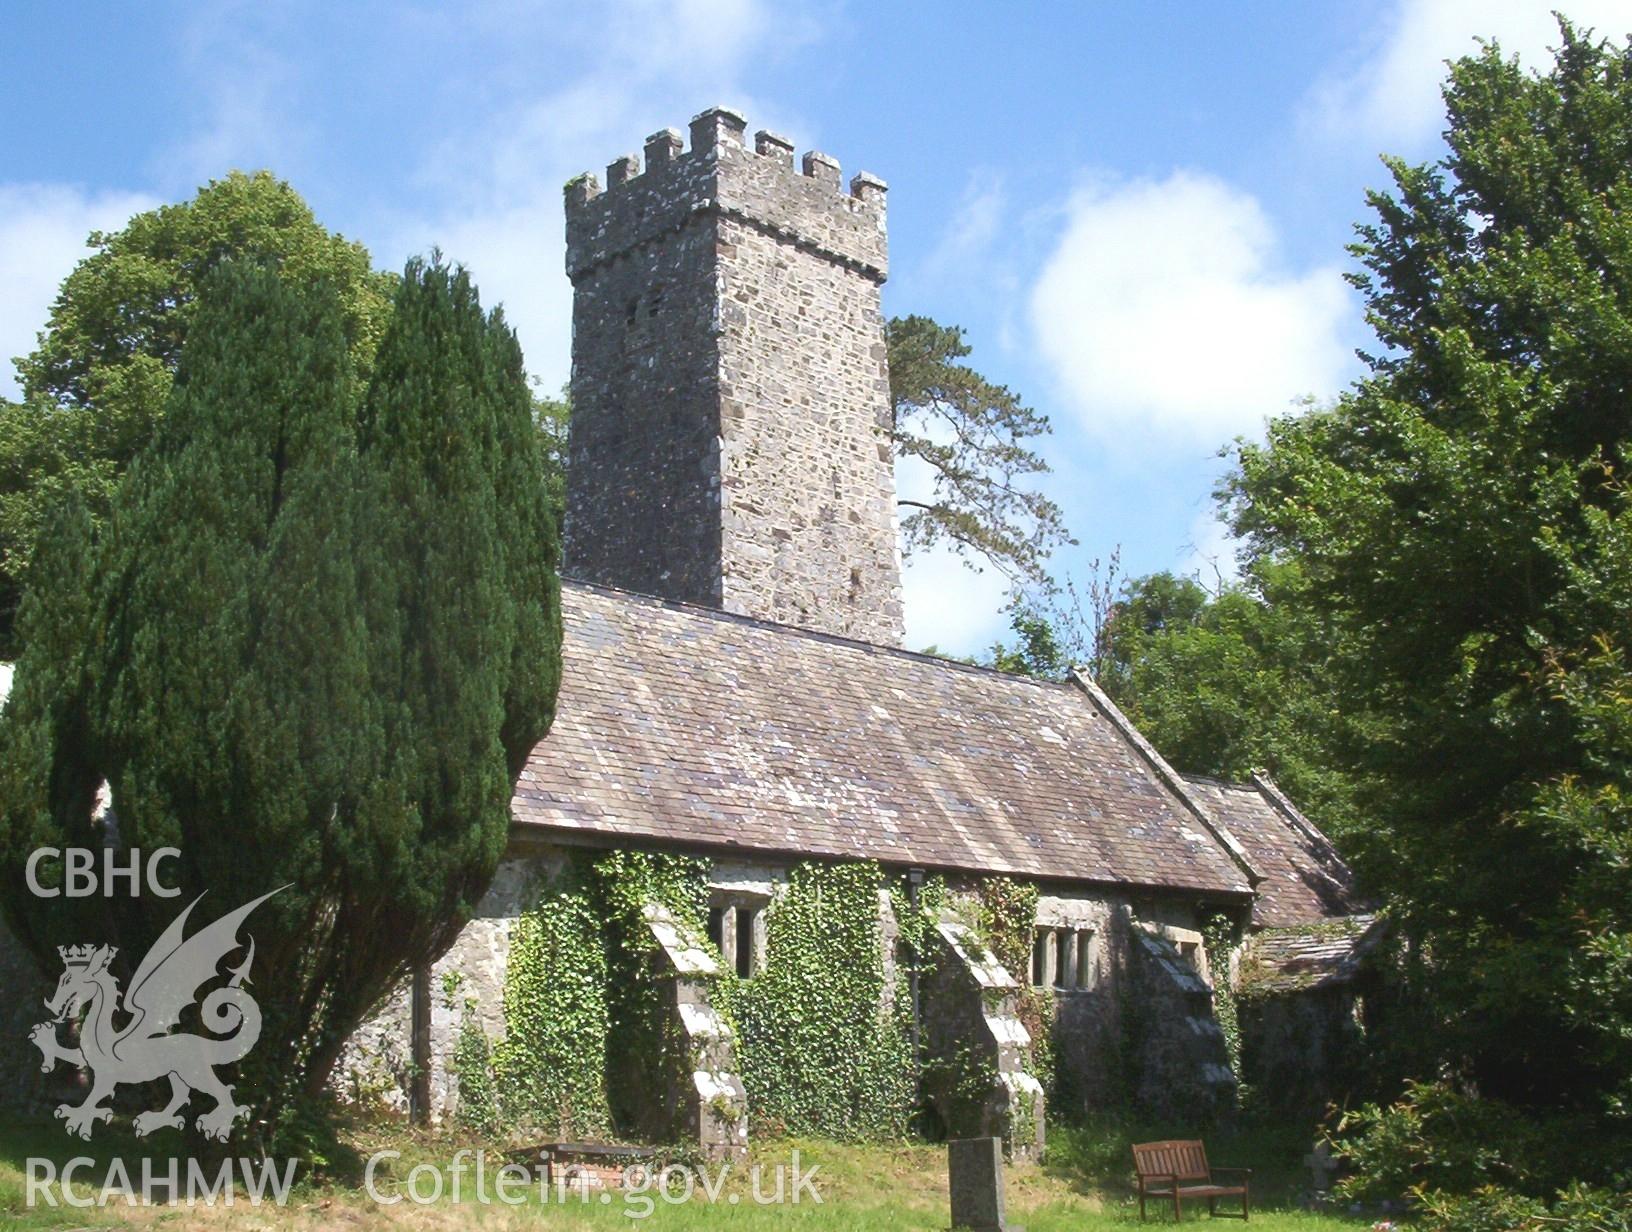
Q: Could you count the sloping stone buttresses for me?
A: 3